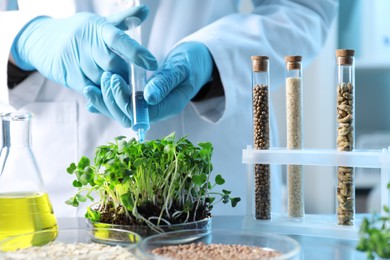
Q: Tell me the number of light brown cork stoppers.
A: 3